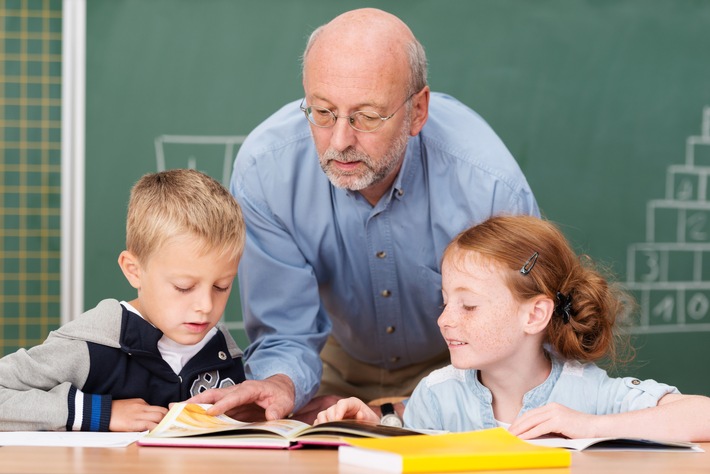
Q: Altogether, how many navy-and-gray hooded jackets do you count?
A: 1